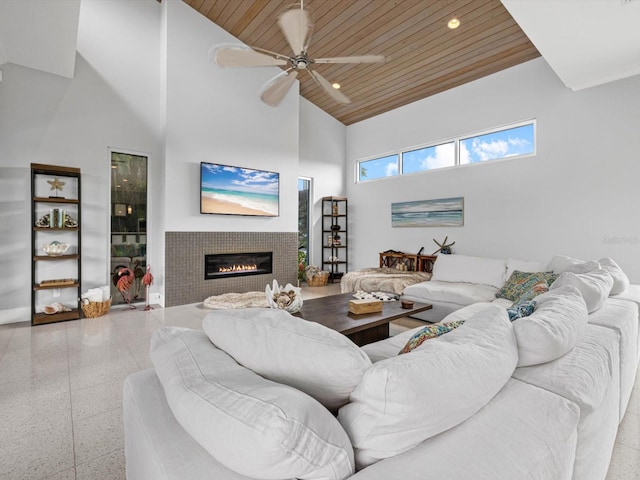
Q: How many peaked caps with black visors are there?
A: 0